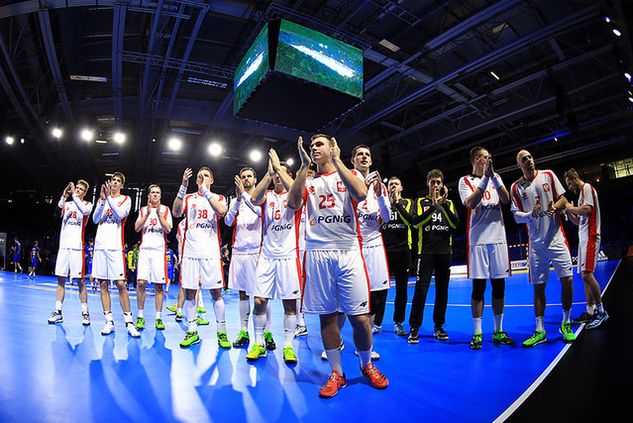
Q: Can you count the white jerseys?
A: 11